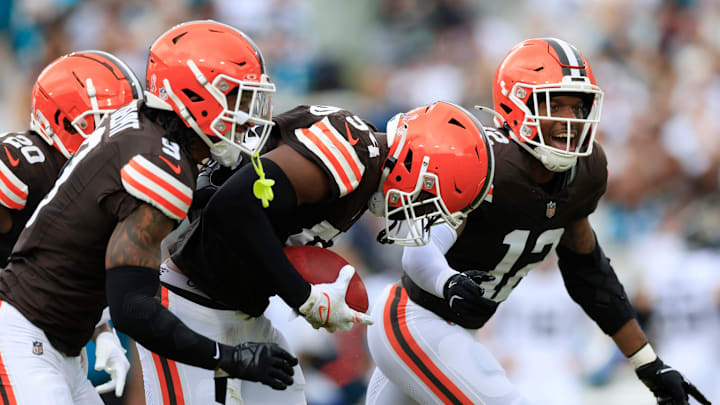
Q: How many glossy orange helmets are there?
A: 4